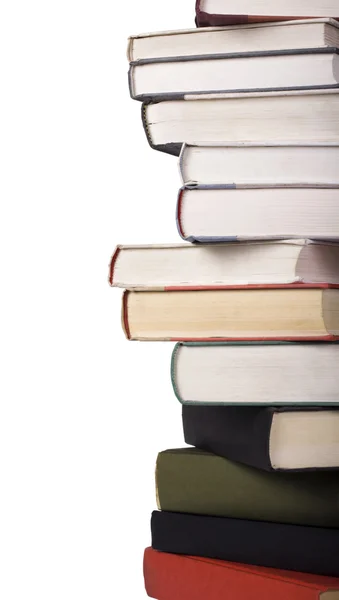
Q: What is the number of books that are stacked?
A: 13